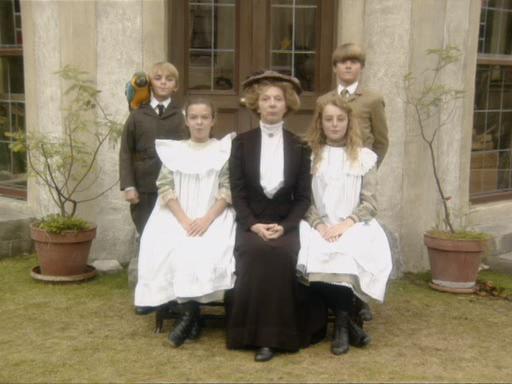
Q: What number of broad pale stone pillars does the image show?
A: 2